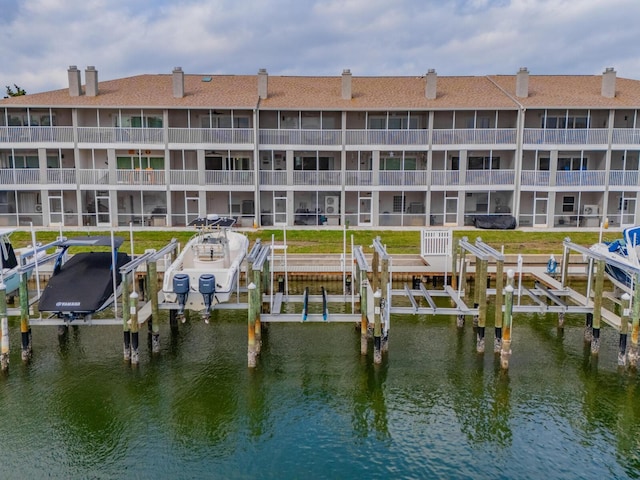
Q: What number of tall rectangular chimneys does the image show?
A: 8